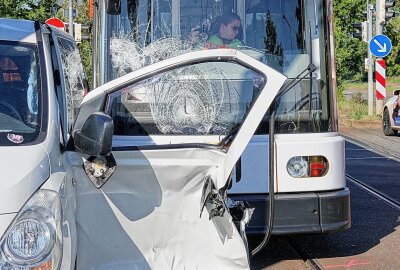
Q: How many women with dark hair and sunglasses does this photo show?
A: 1